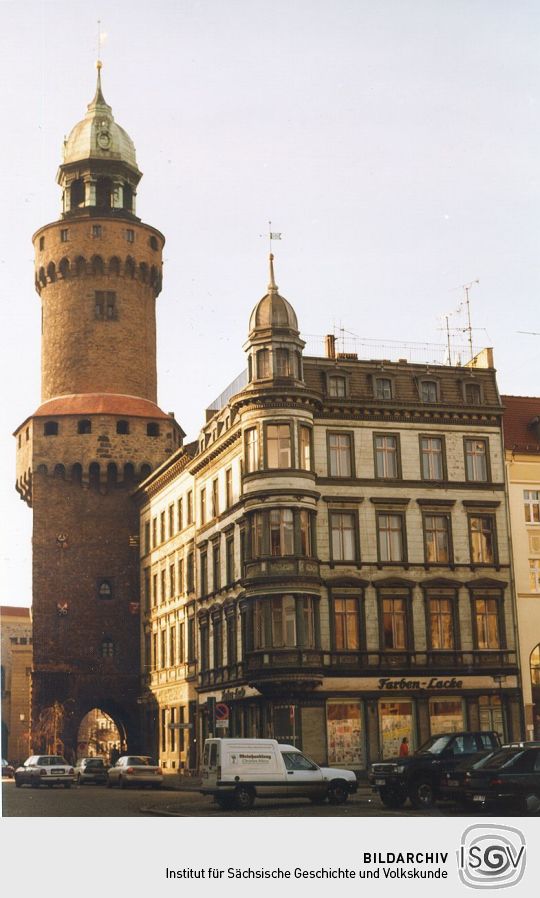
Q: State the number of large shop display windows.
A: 3